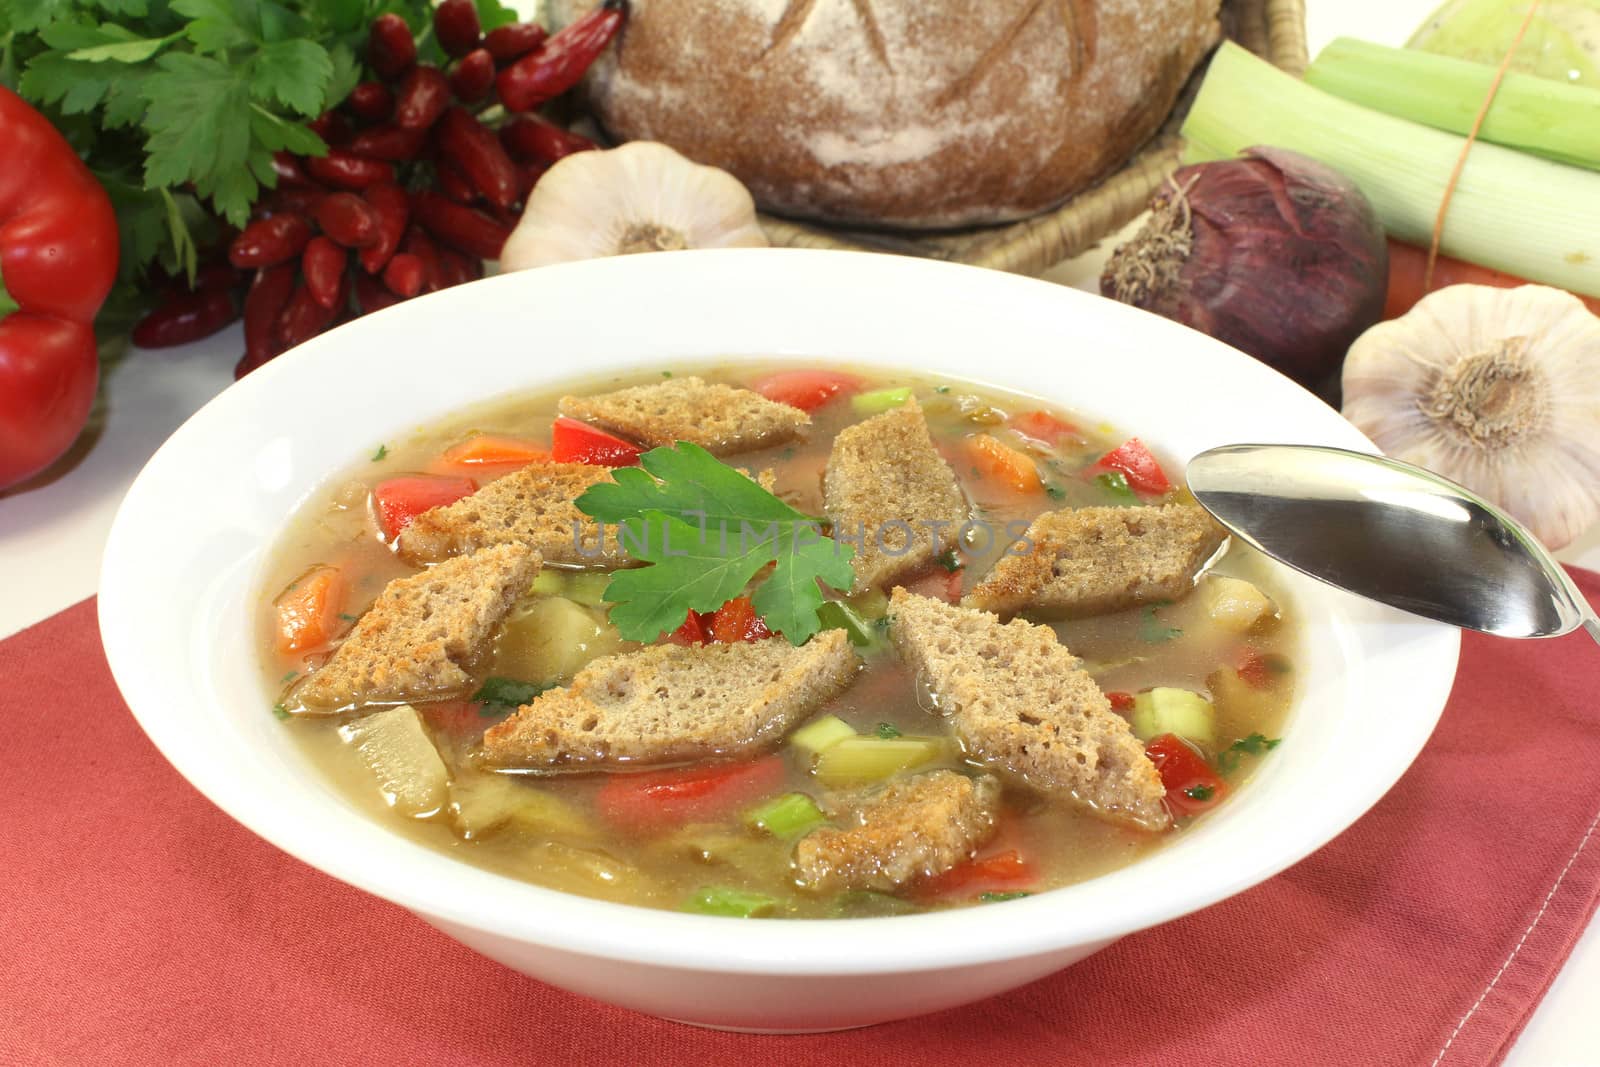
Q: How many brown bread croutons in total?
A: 8